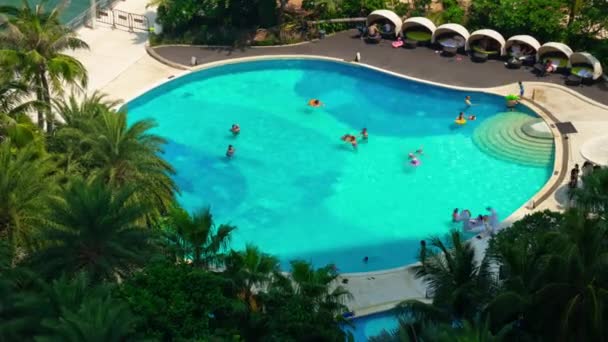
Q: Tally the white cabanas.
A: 7